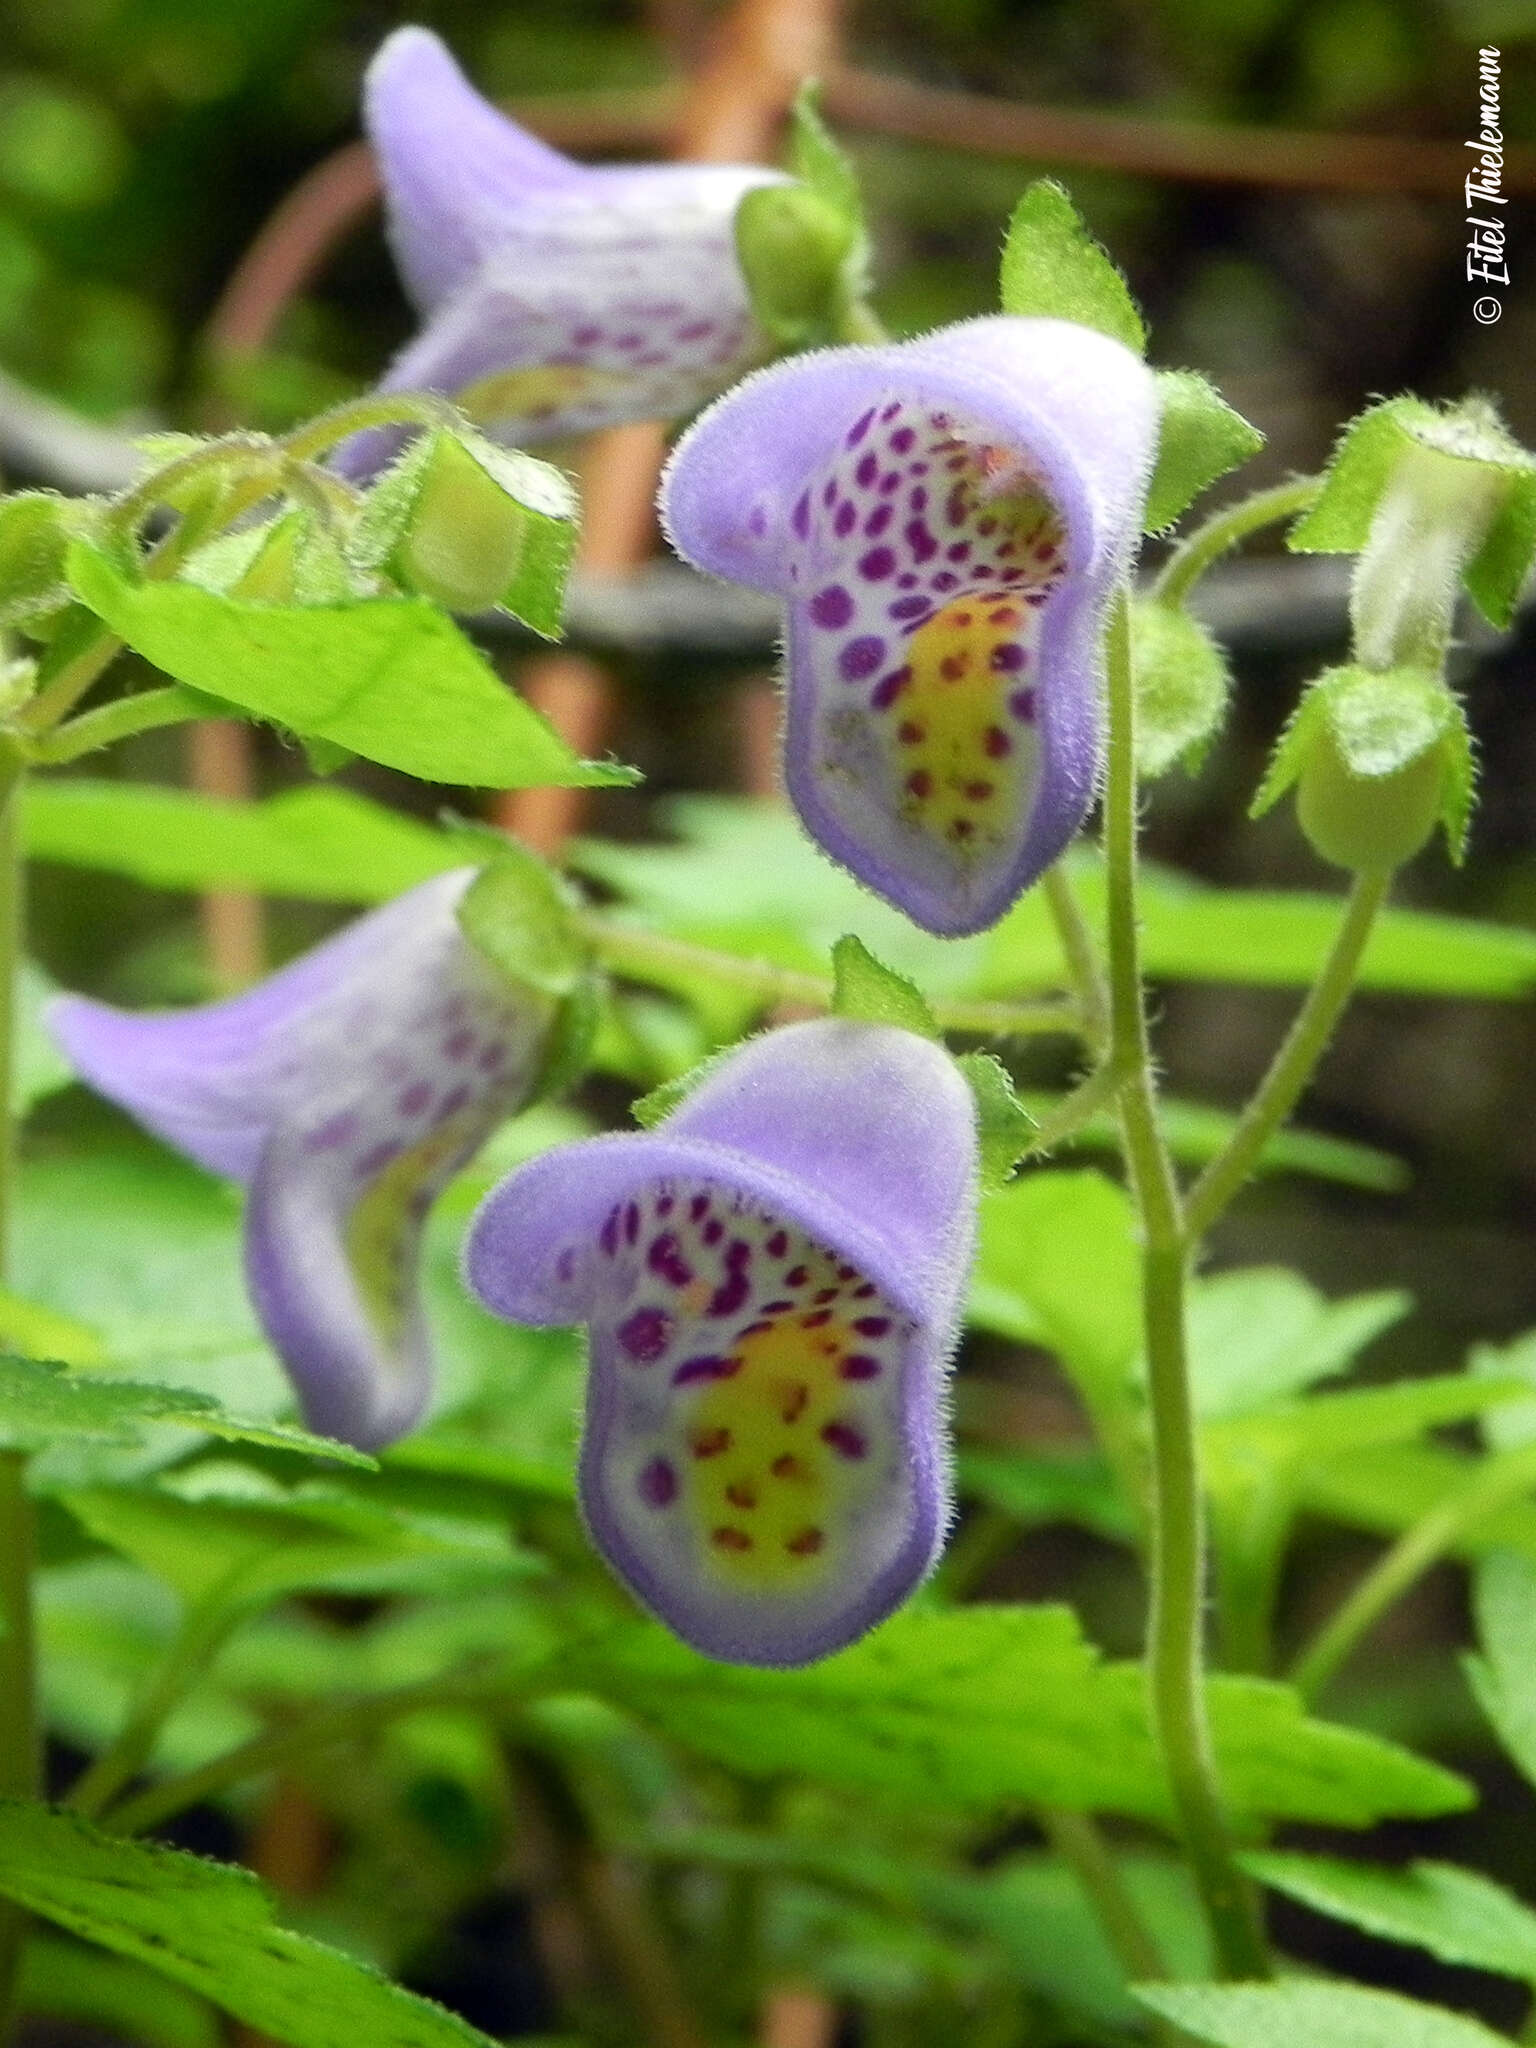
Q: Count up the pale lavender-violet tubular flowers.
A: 4